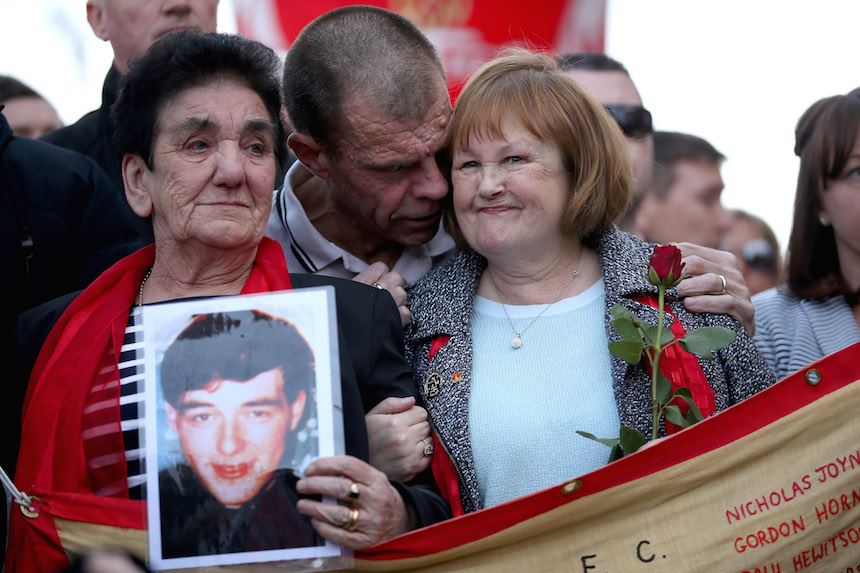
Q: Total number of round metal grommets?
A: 3